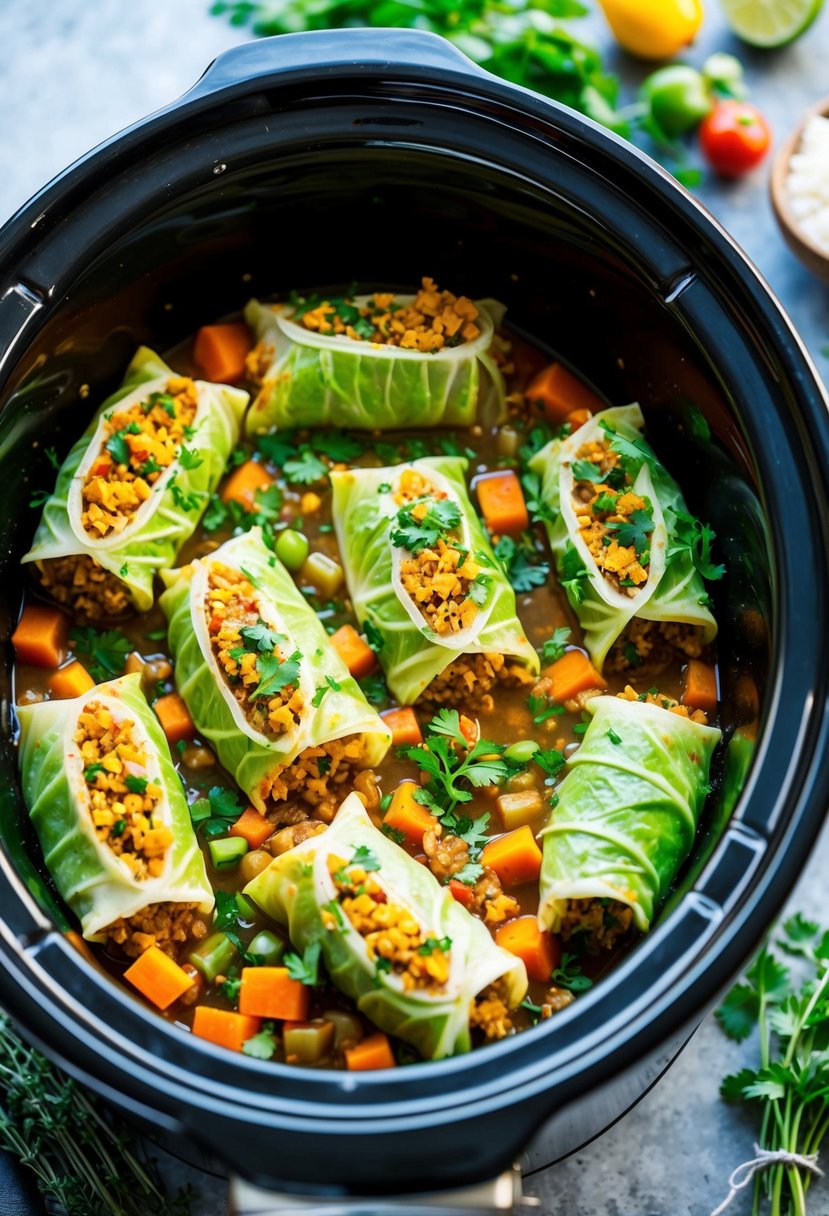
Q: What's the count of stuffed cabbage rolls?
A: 8